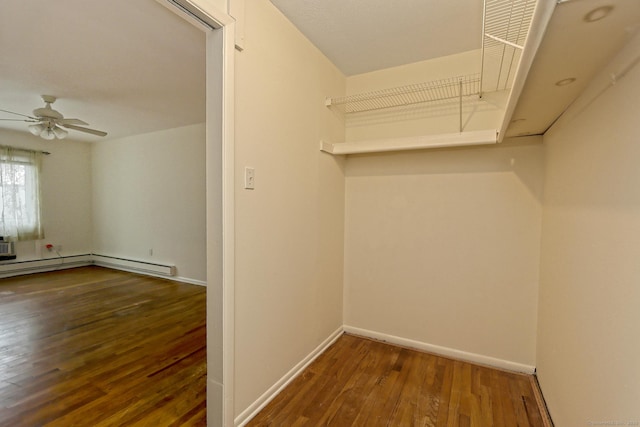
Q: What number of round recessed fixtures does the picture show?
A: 2